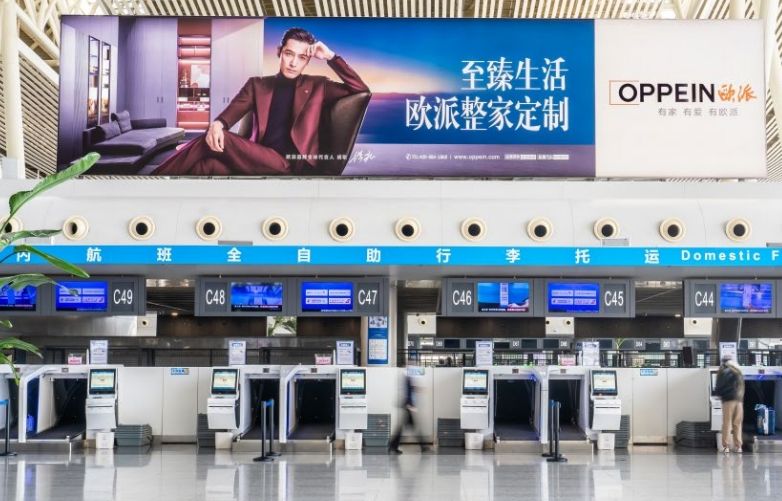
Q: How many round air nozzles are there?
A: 12